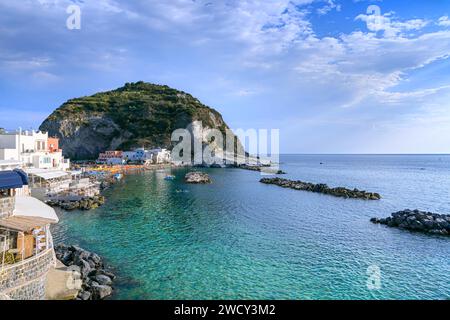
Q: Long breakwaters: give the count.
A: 2